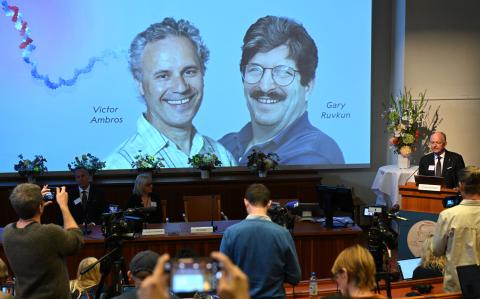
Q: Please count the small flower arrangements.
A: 5